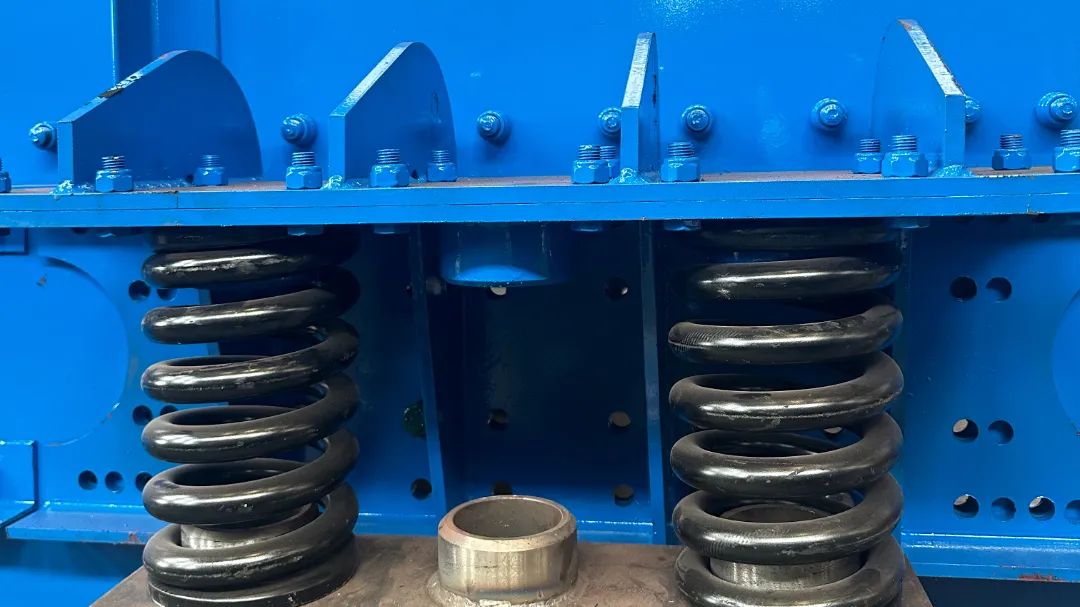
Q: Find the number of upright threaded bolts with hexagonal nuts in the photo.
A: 13